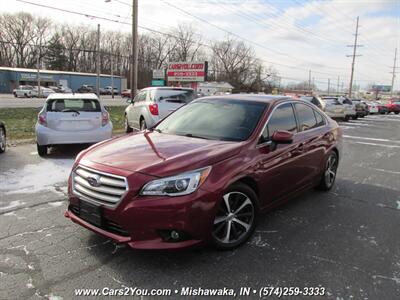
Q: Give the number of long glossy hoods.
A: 1